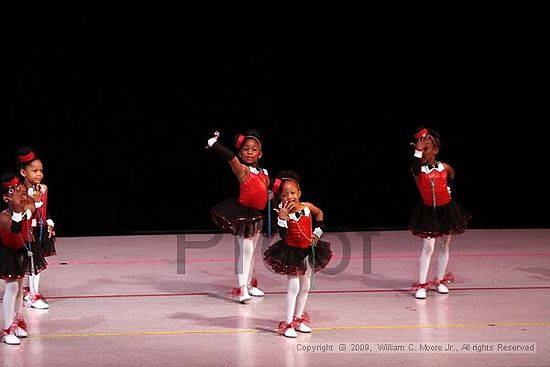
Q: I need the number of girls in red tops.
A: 5